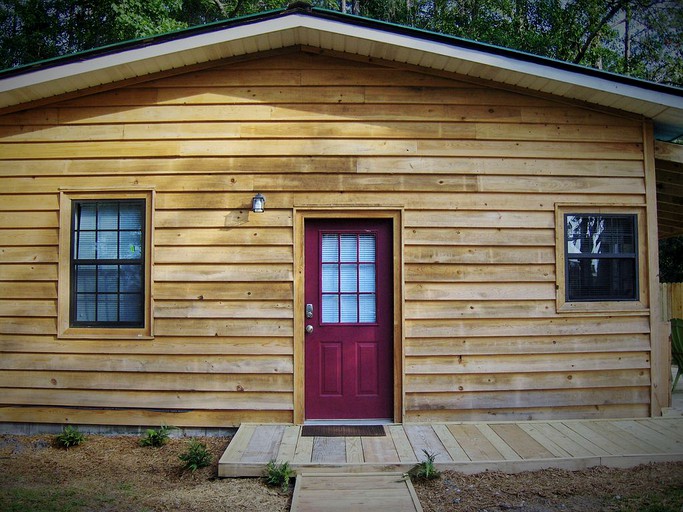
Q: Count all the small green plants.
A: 5